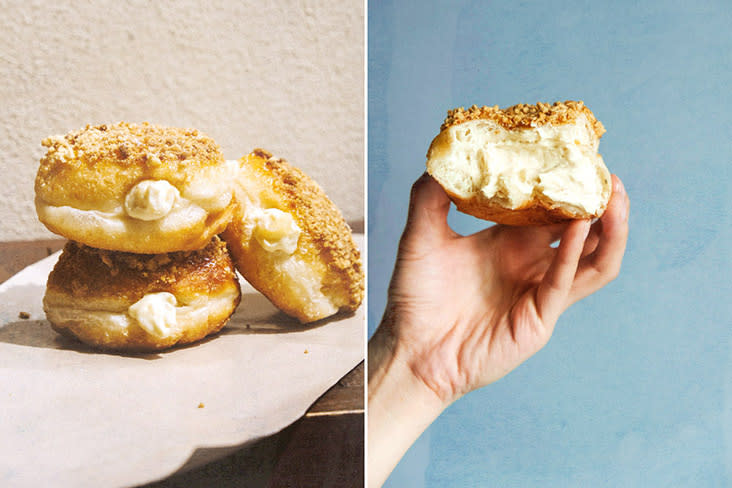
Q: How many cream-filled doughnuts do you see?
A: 4